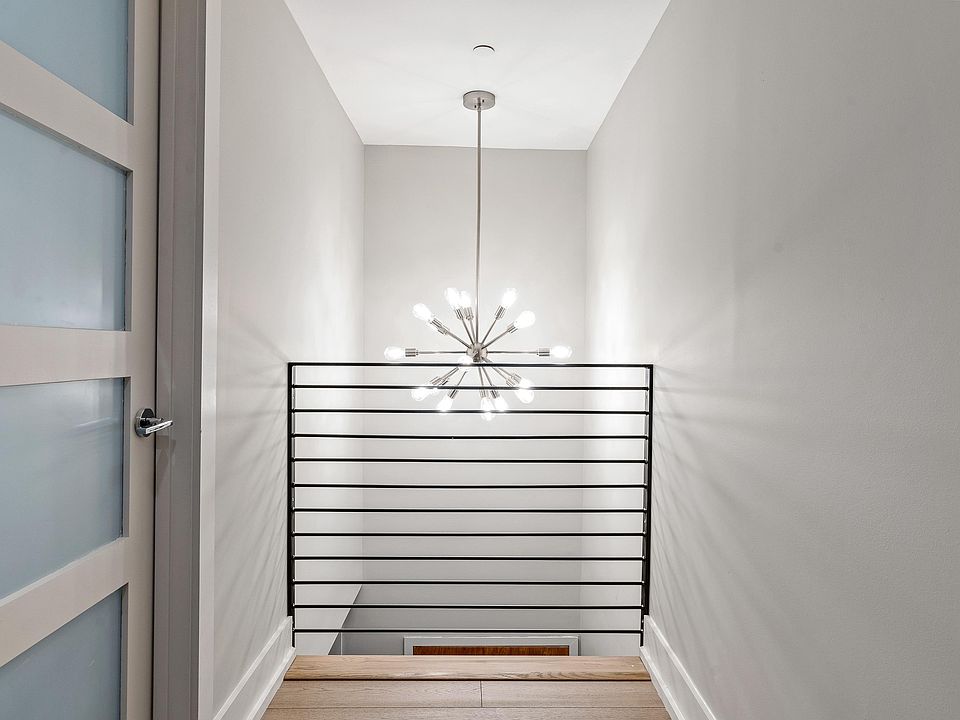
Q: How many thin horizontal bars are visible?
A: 12